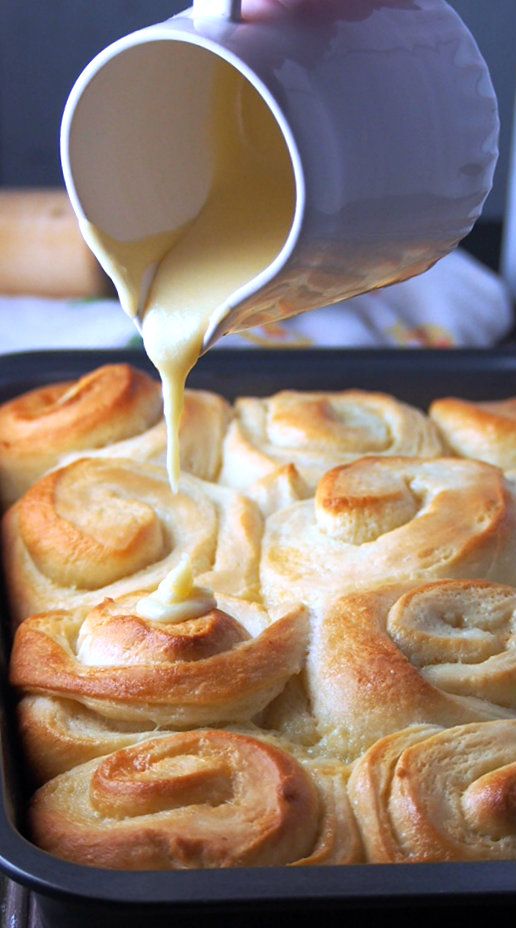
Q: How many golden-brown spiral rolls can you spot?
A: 9